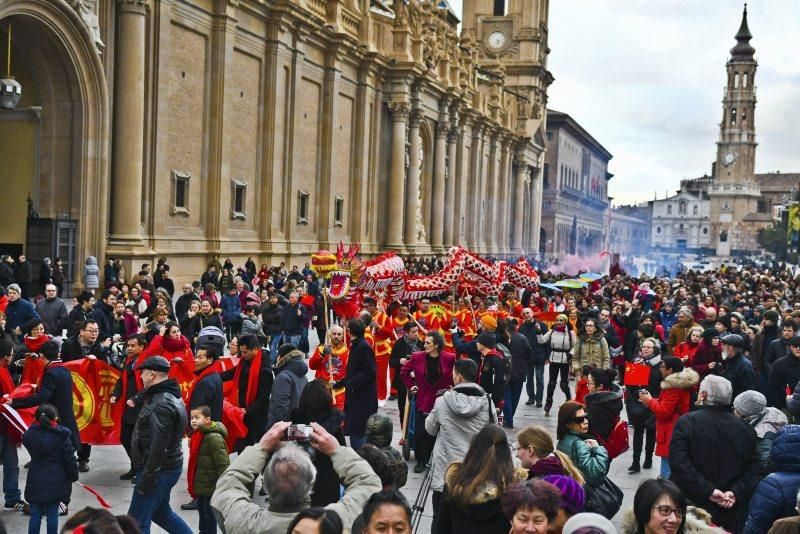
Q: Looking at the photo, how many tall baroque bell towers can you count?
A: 2